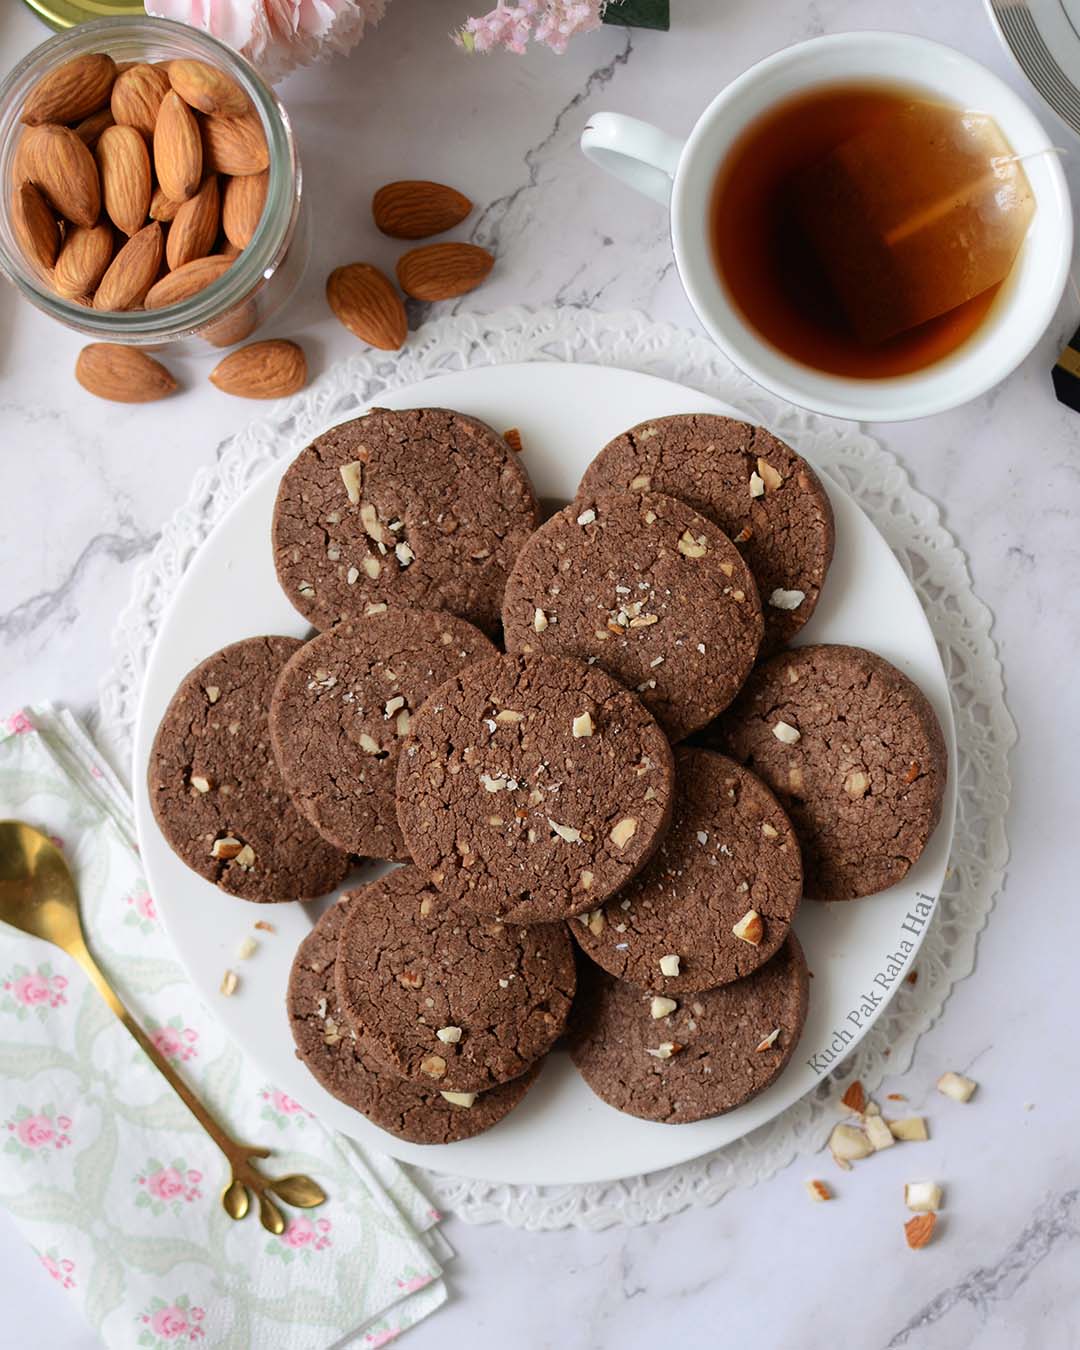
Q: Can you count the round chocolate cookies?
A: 11